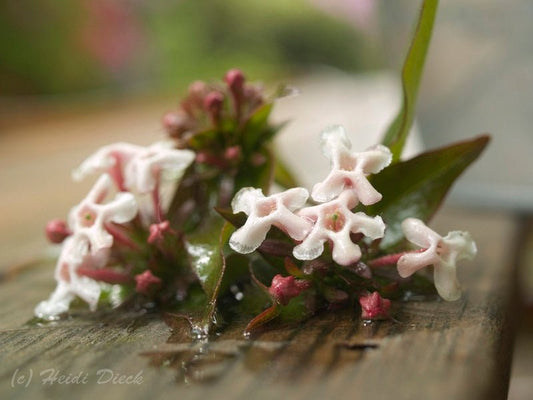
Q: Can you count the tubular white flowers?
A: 8